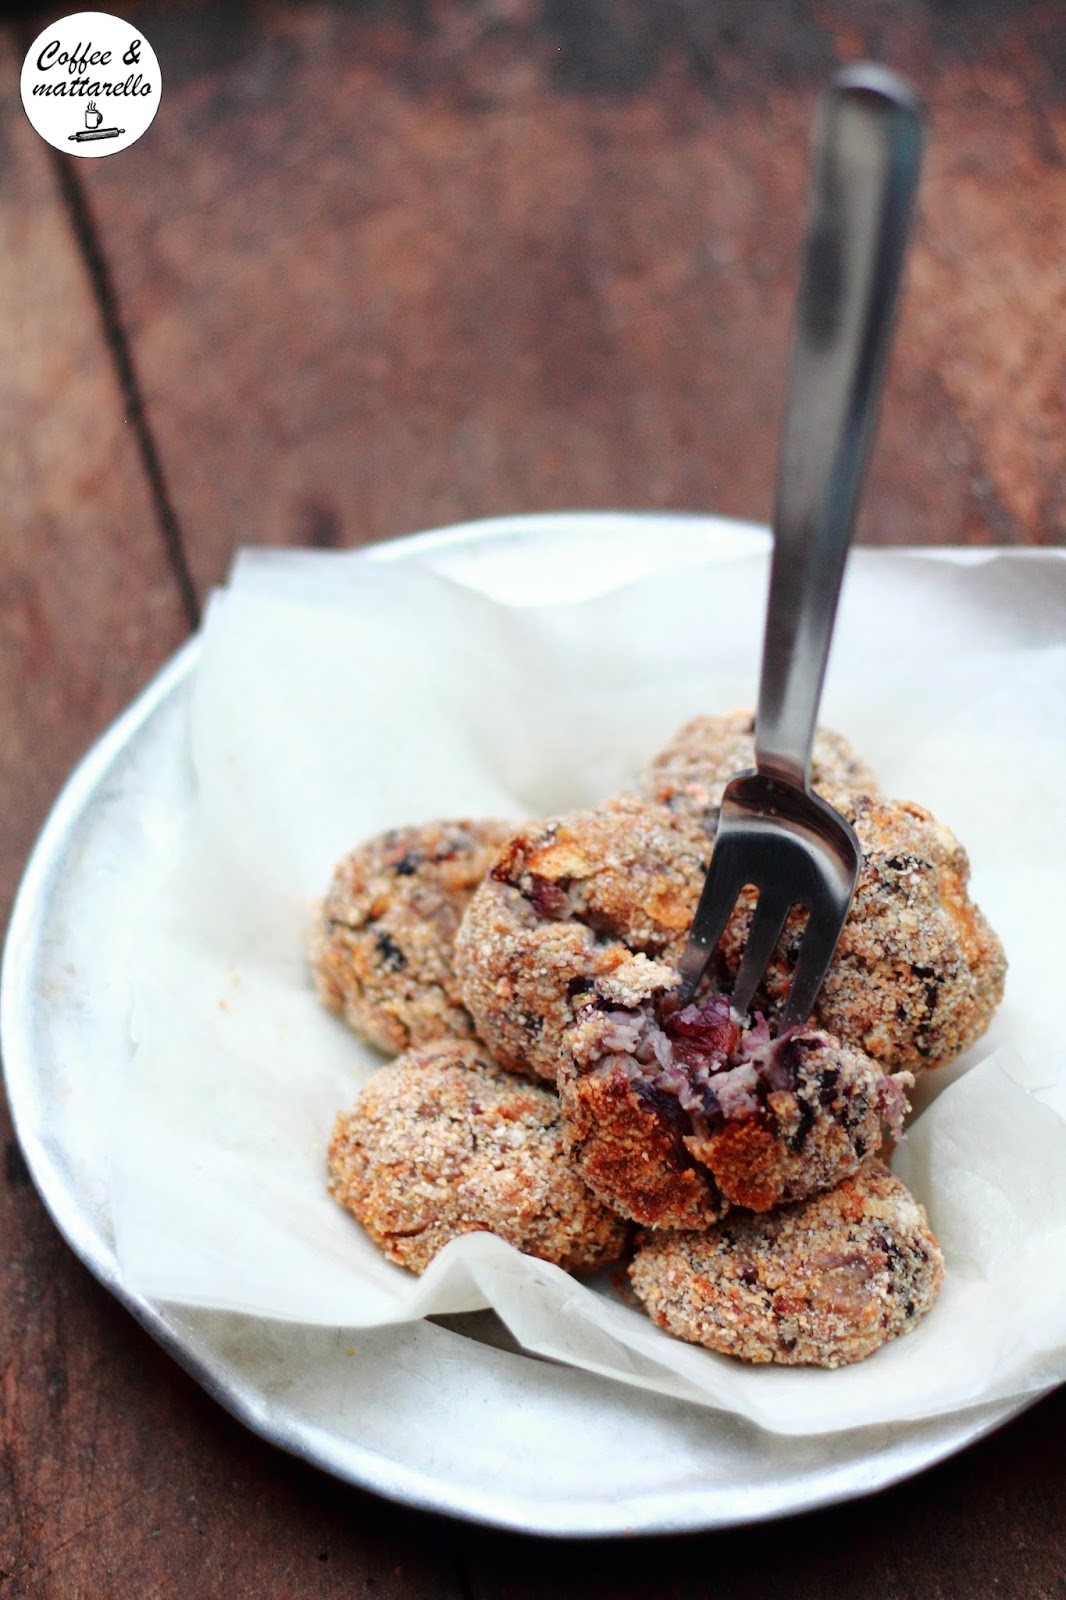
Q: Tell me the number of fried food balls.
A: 7